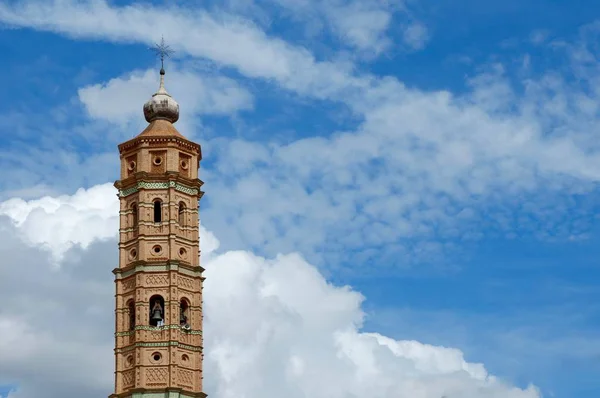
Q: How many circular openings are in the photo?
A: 9